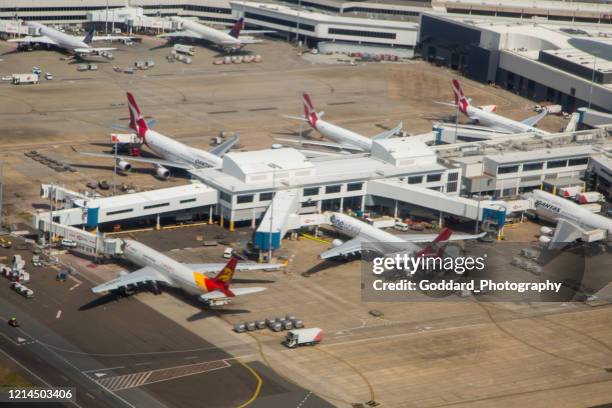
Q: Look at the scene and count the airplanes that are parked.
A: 8